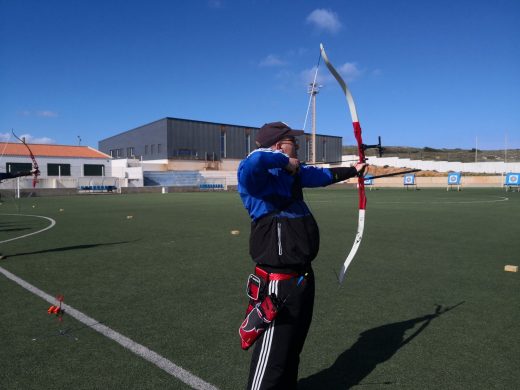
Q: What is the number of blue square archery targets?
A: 4